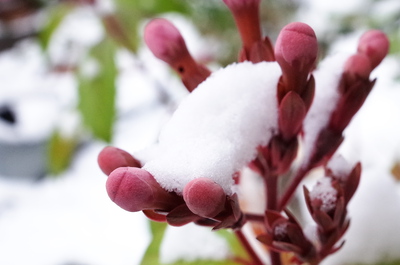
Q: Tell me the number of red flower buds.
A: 8